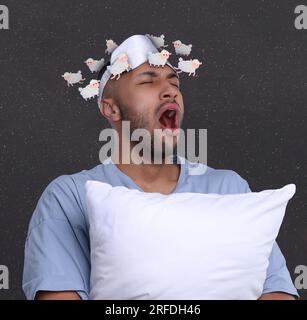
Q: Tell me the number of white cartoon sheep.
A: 9